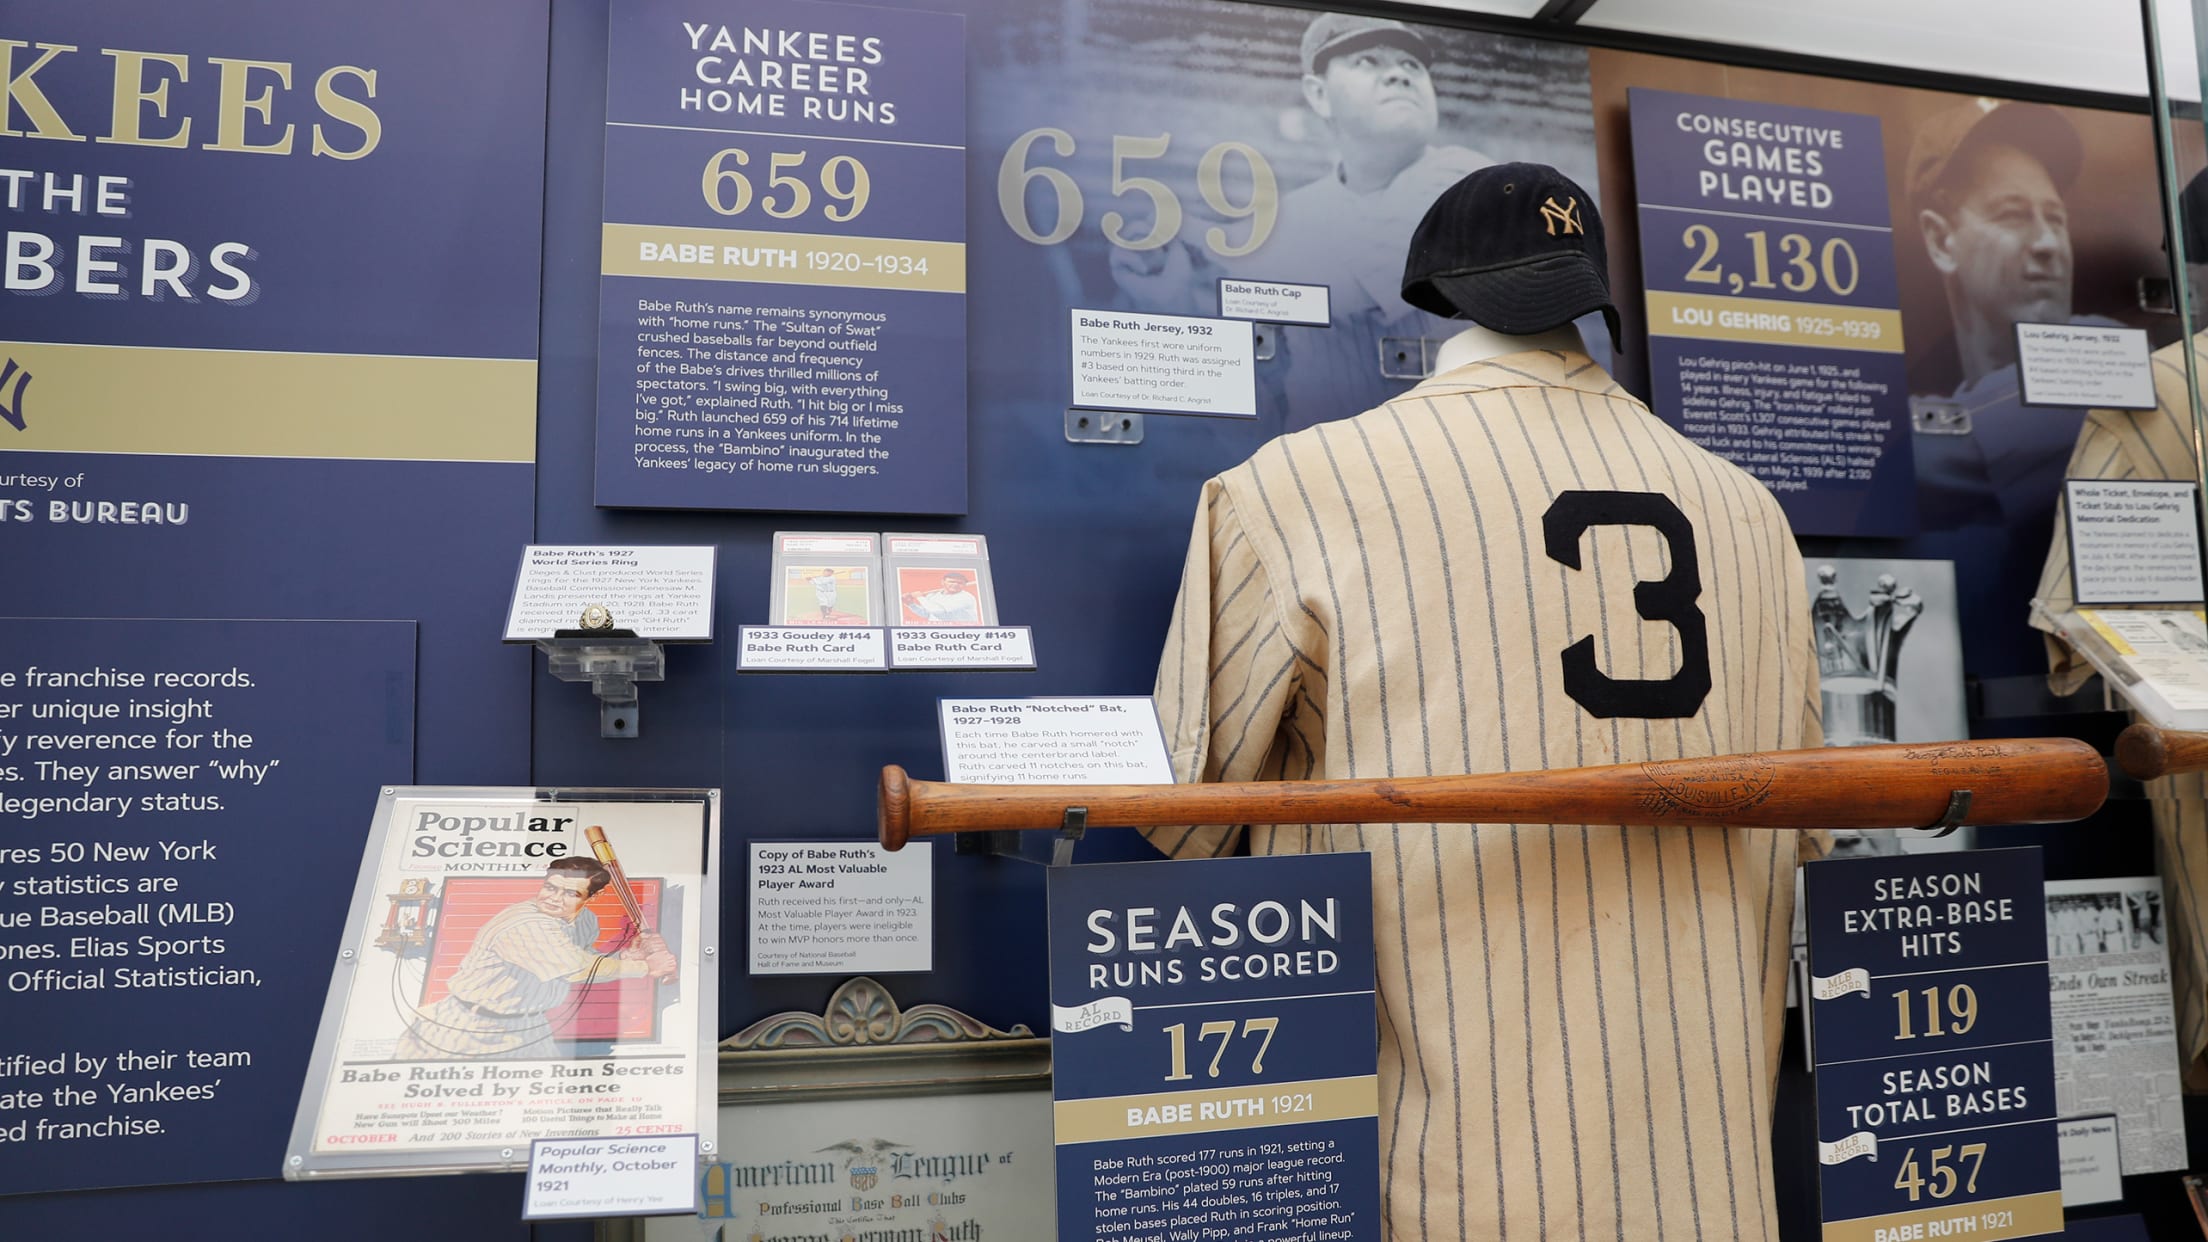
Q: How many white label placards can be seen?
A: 11